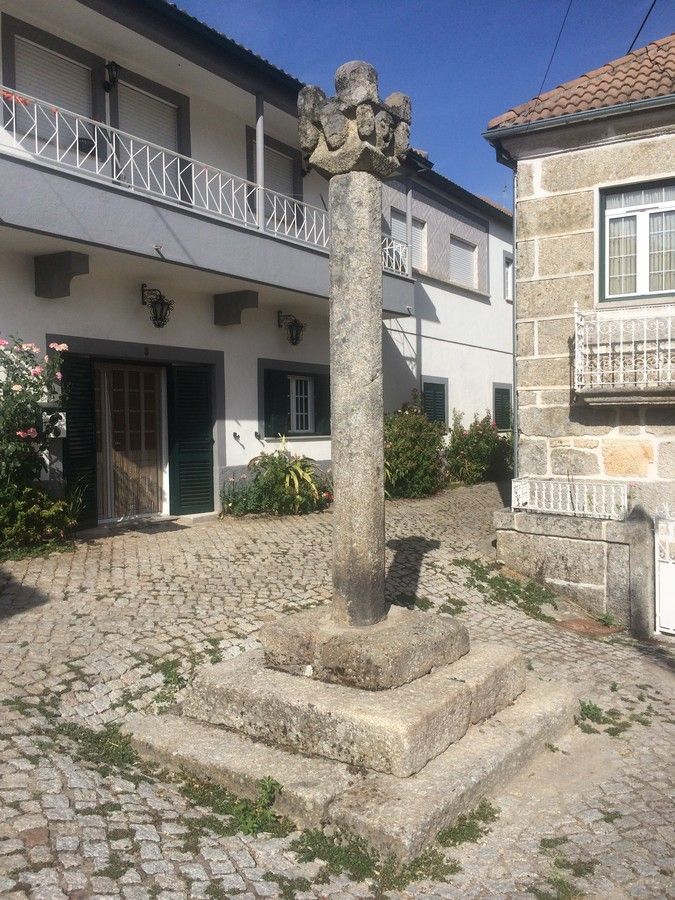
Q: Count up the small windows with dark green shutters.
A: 3